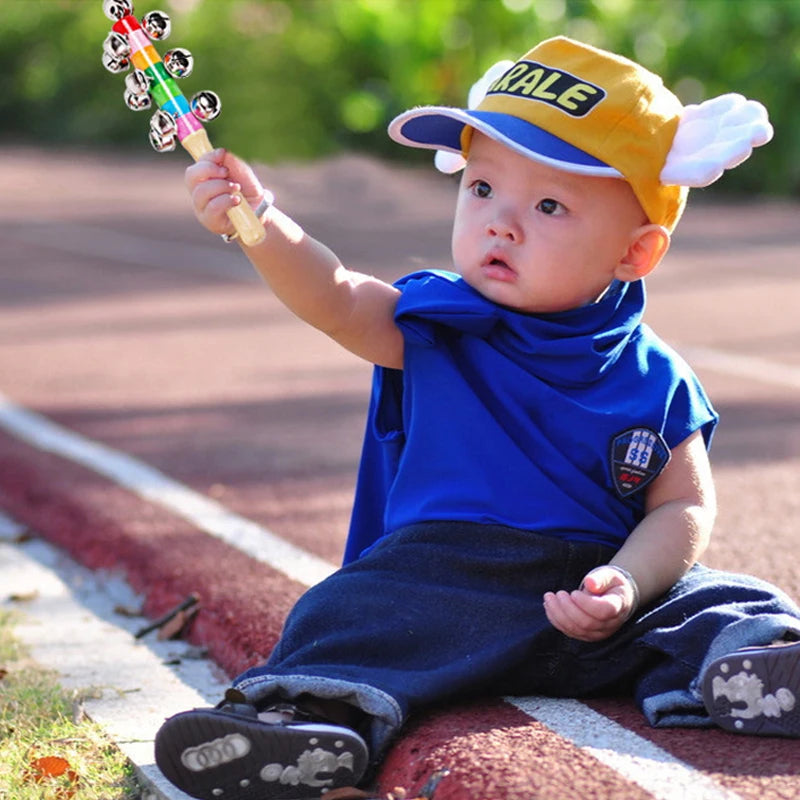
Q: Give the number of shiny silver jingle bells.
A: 10